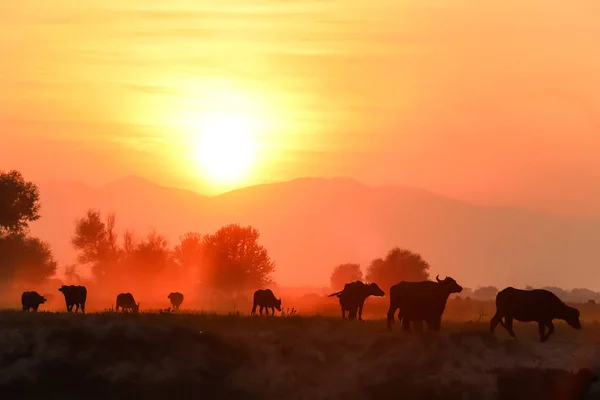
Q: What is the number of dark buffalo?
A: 8